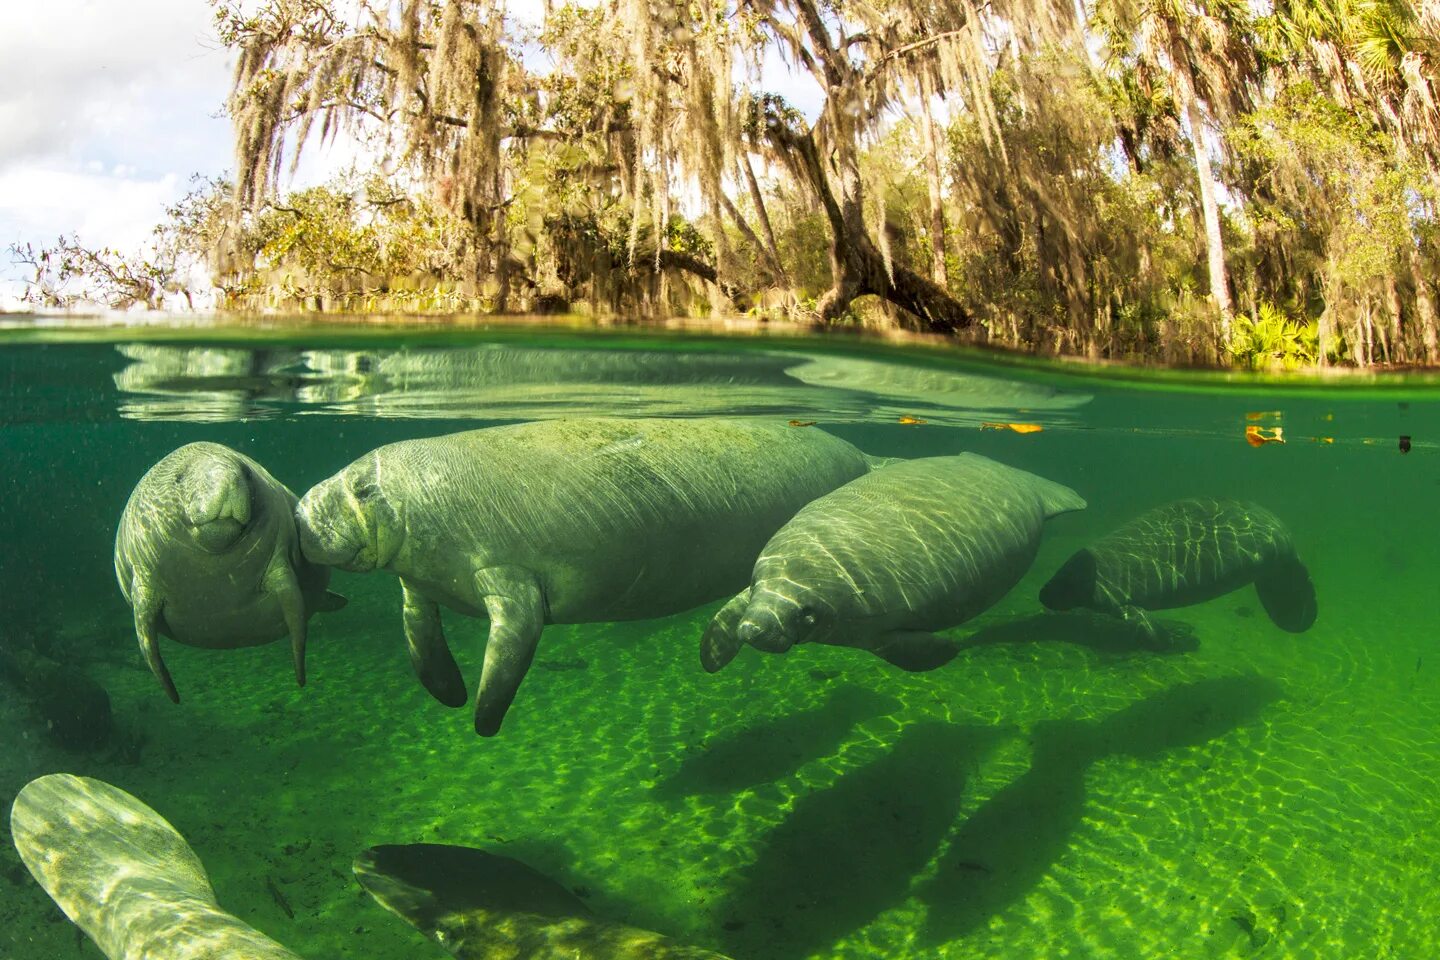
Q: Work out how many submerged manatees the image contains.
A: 6